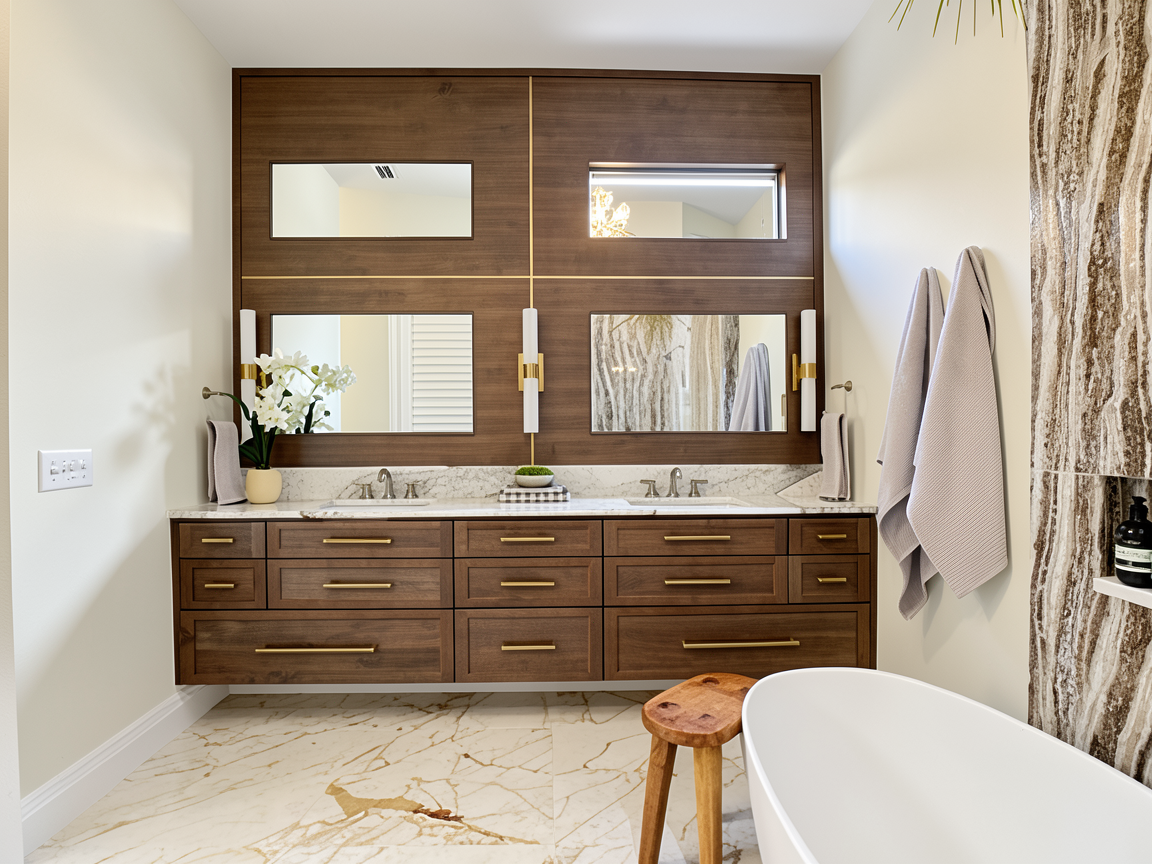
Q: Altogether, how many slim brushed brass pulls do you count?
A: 13